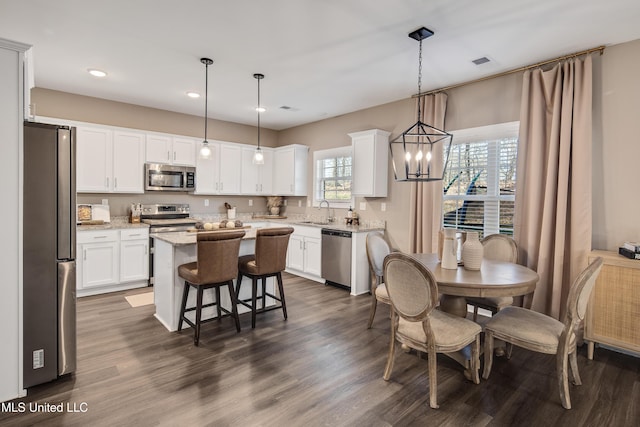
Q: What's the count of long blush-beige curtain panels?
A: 2